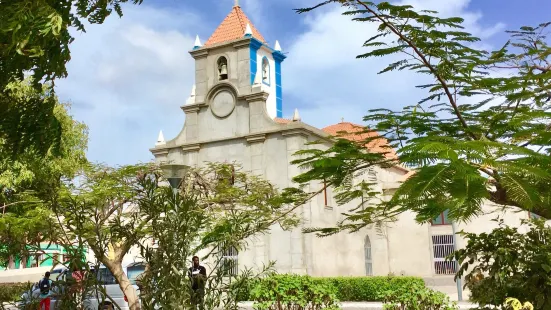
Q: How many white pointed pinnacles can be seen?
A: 7